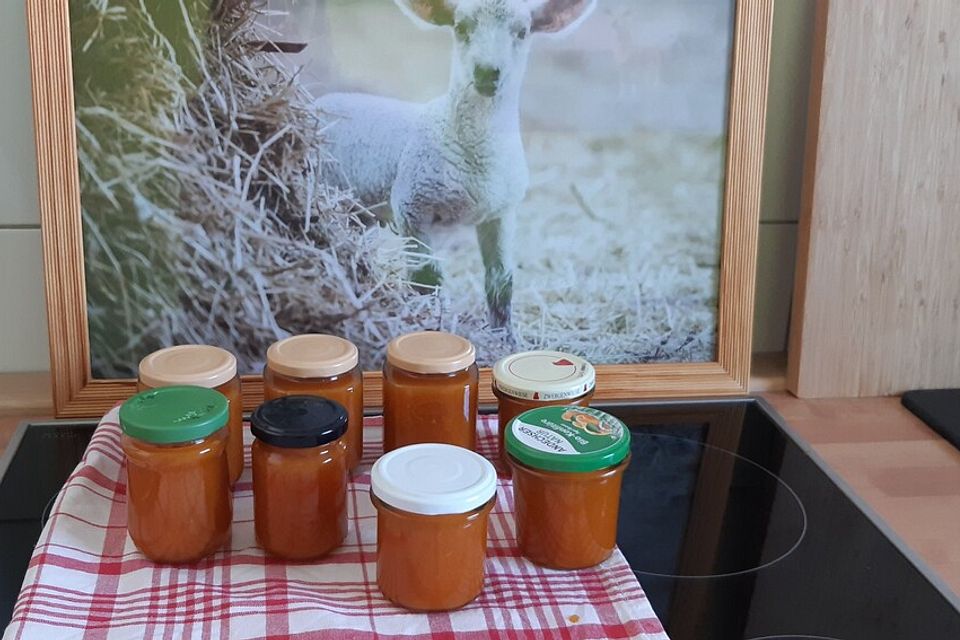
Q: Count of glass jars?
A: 8